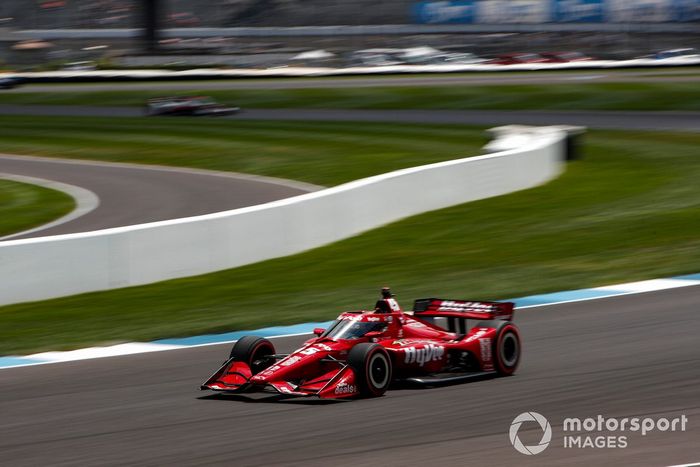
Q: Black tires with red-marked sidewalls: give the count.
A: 3